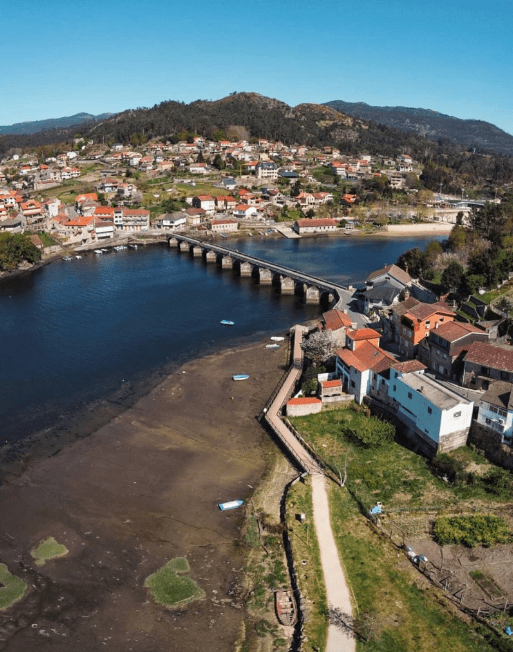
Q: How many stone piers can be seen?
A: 9